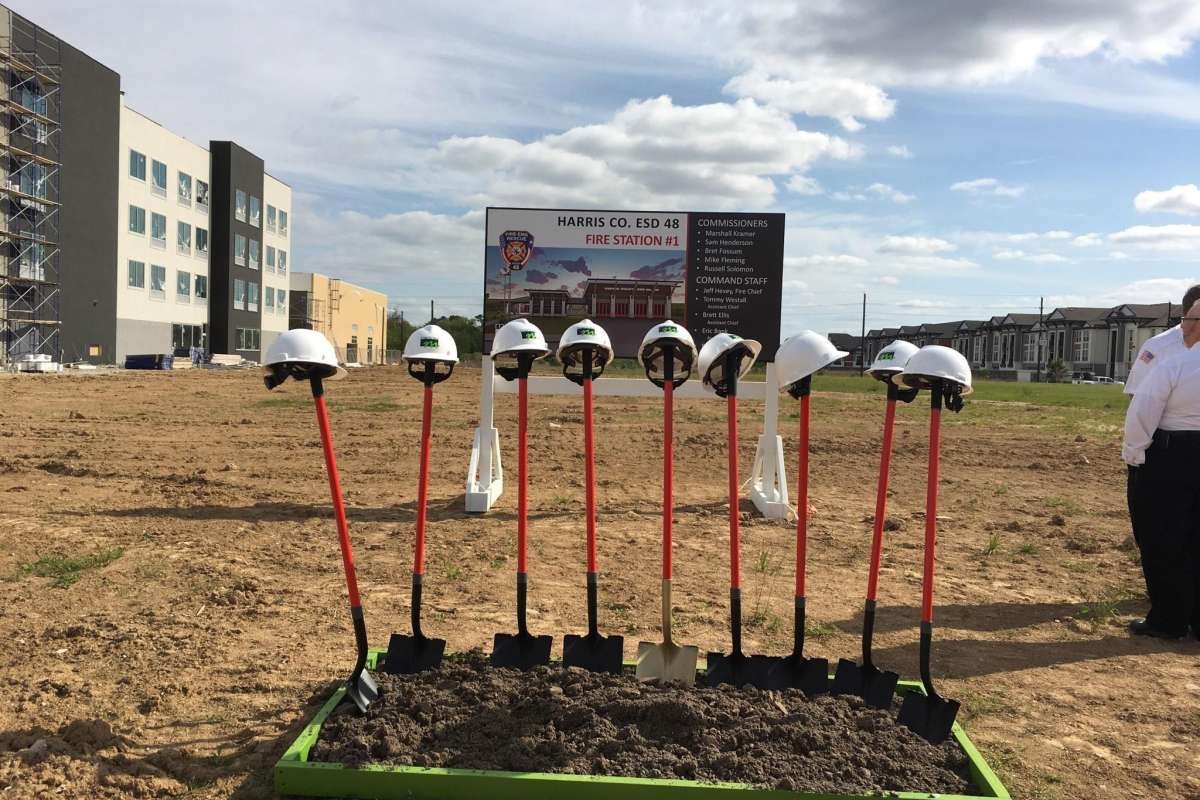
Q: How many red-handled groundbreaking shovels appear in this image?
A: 9